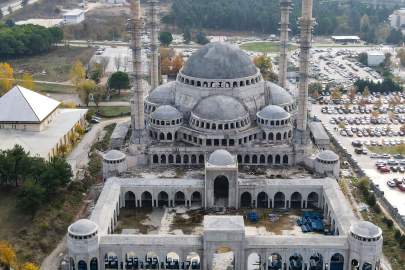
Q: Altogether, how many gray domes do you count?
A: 11